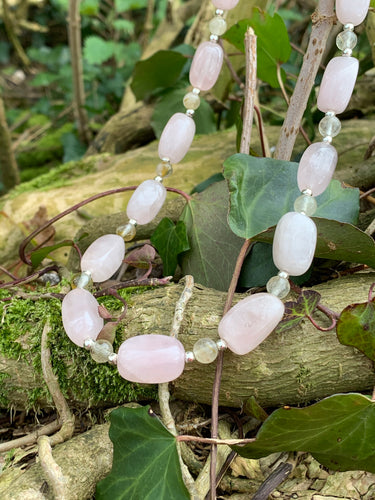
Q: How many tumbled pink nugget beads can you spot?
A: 12